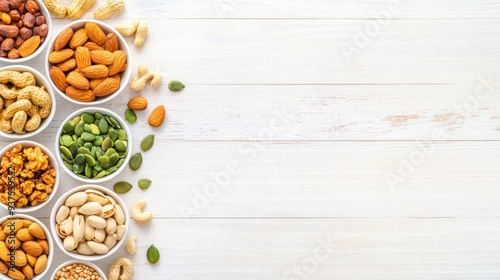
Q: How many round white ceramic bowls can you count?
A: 8